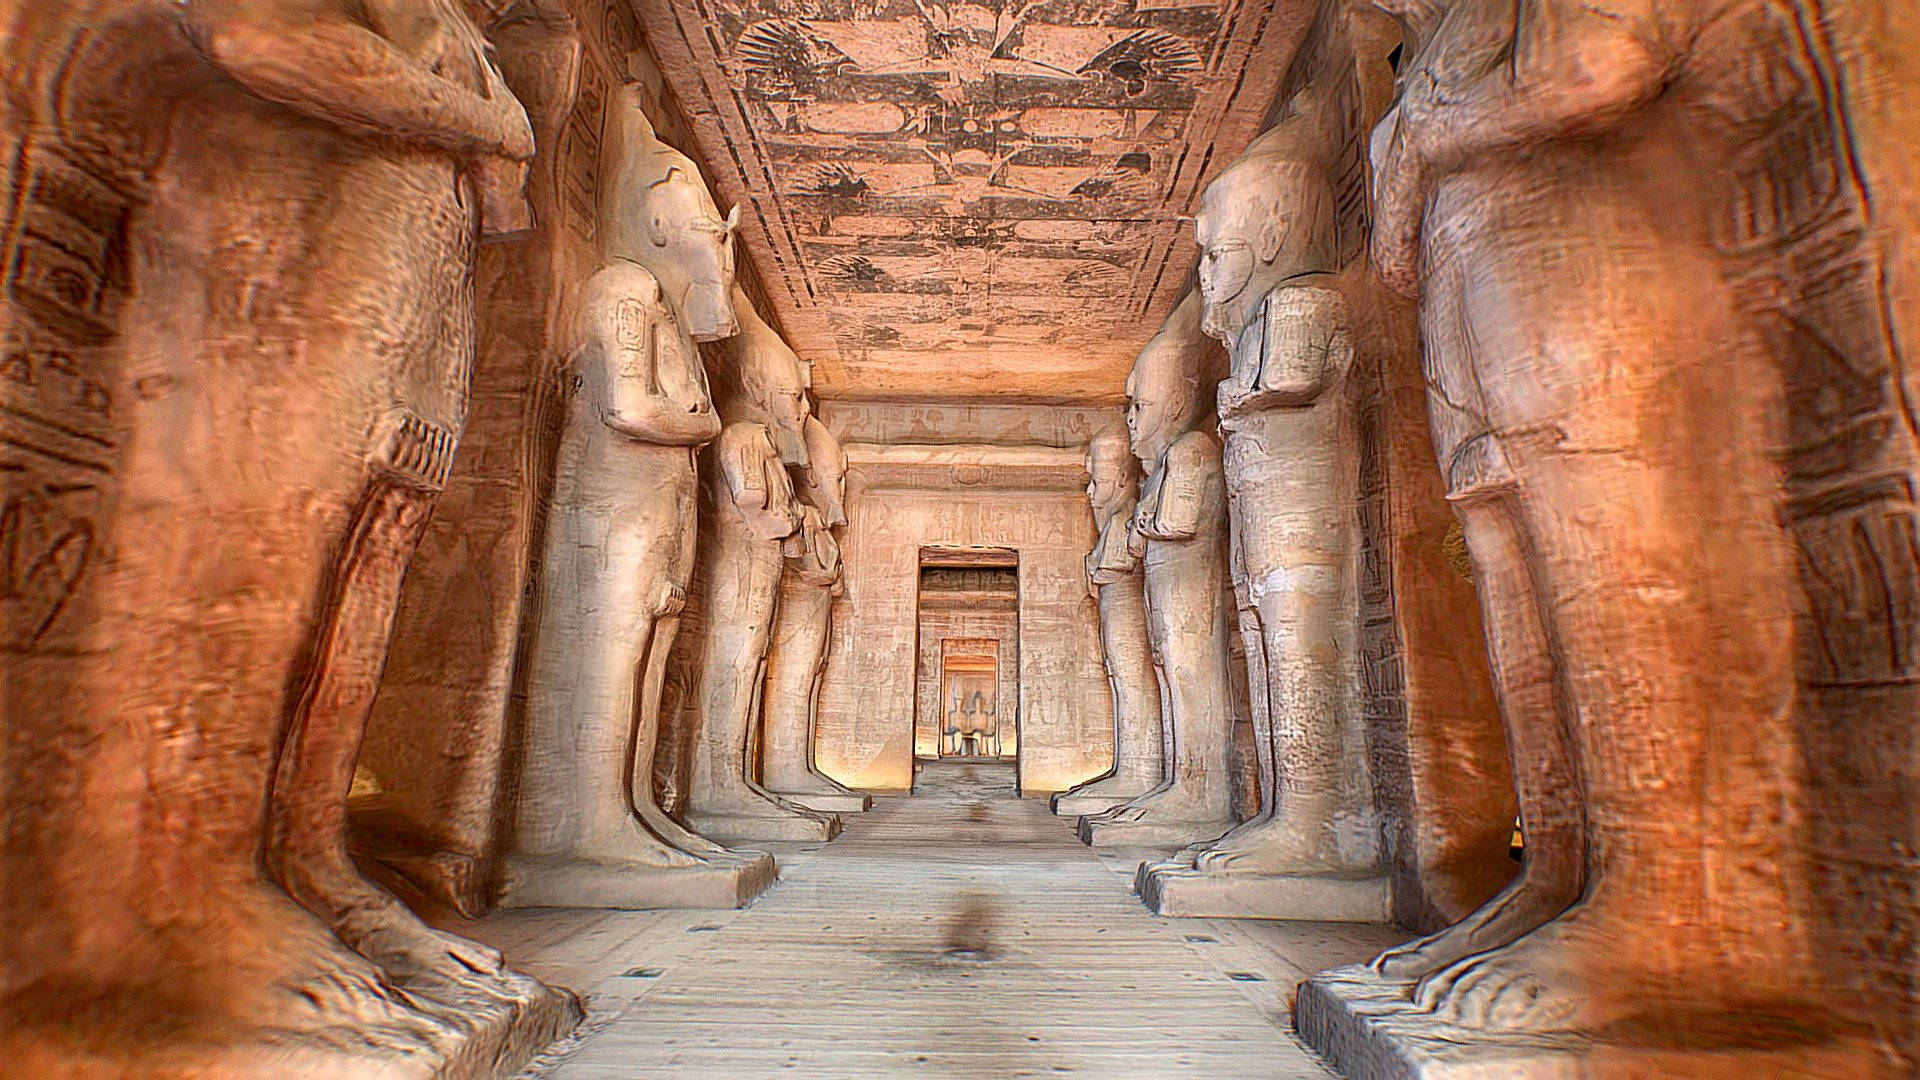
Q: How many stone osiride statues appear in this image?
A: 8